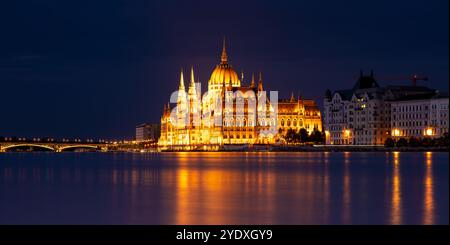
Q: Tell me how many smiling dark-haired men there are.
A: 0